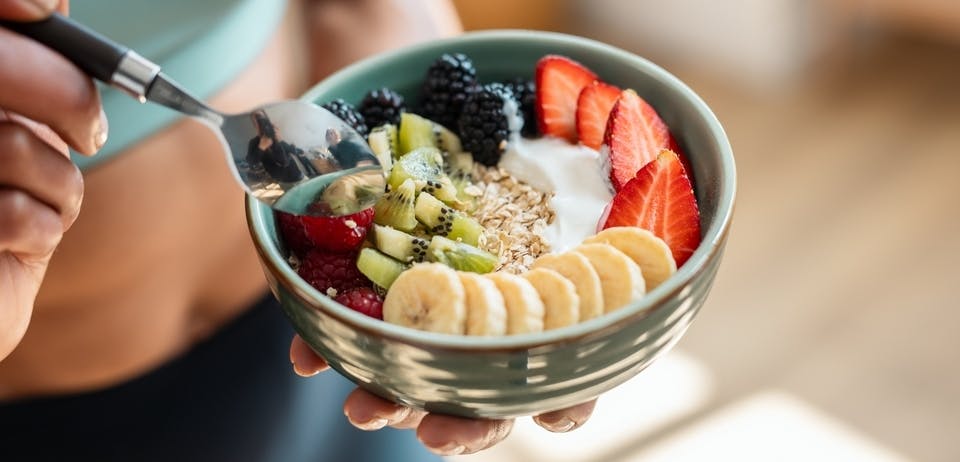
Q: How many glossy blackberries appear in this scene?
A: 5